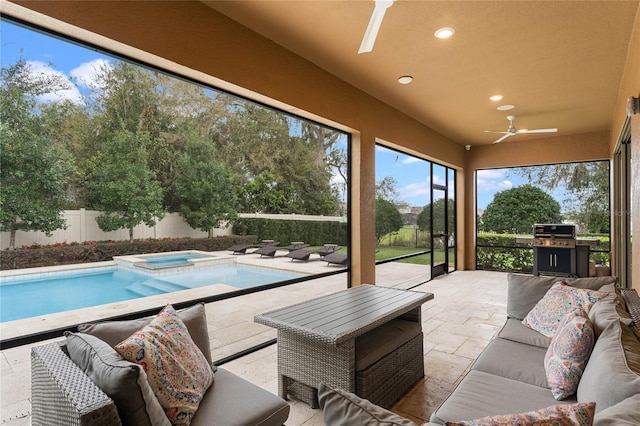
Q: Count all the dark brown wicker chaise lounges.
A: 4